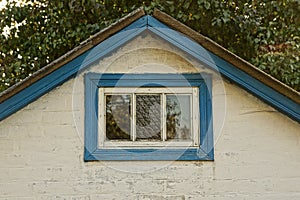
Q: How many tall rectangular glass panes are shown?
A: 3